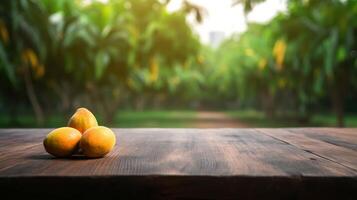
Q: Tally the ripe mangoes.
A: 3